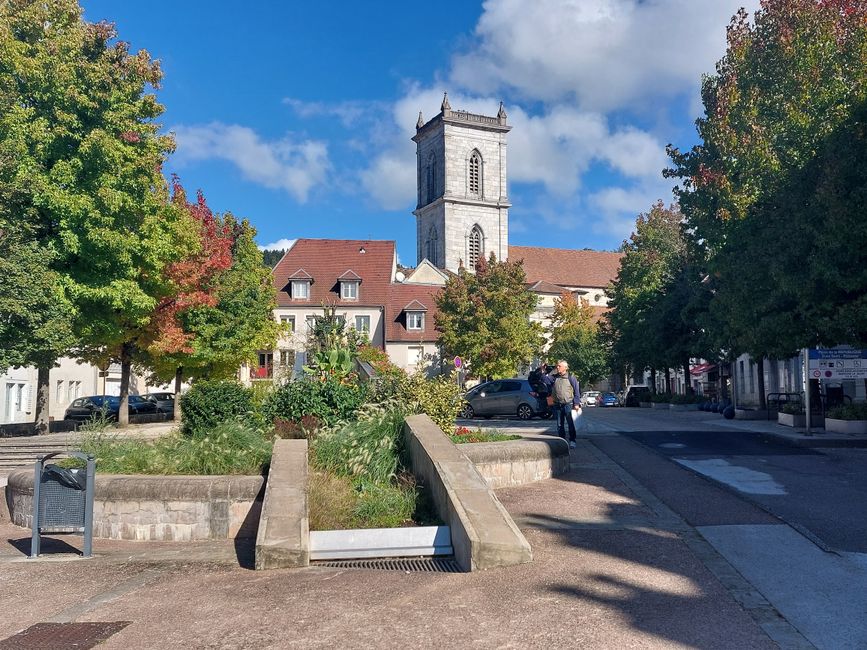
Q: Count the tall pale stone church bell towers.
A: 1